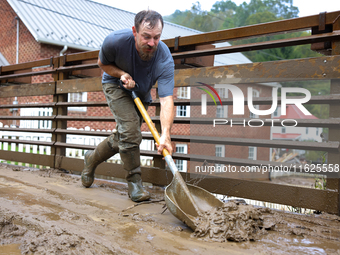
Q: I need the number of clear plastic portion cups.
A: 0